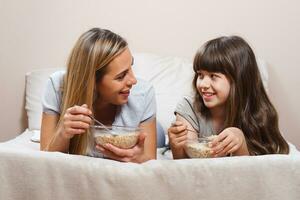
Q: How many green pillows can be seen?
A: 0